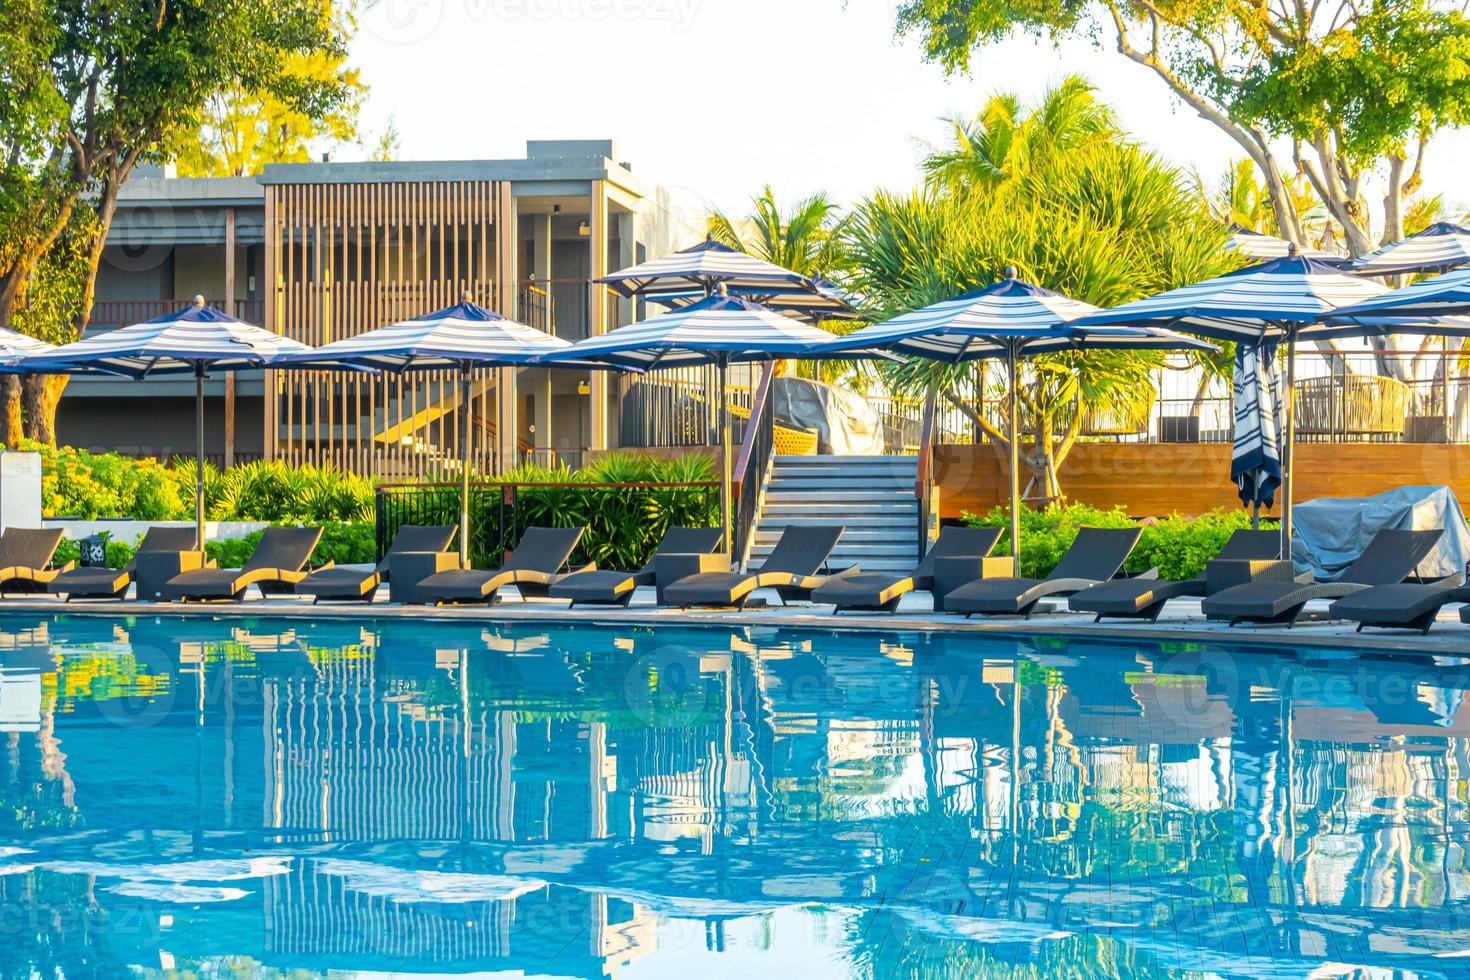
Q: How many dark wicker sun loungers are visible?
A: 12